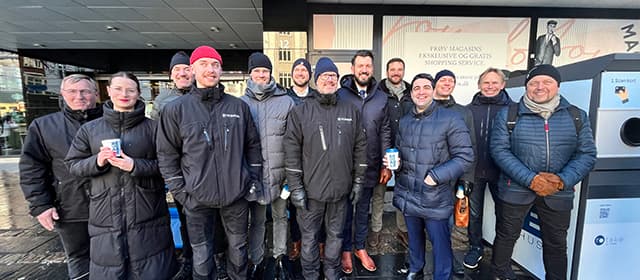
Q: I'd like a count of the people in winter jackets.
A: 13